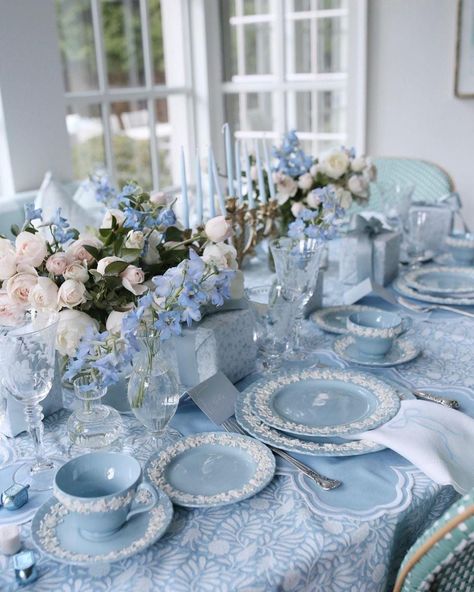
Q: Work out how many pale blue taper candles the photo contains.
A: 9